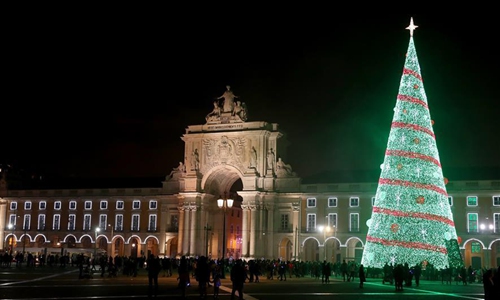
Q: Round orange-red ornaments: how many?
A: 11